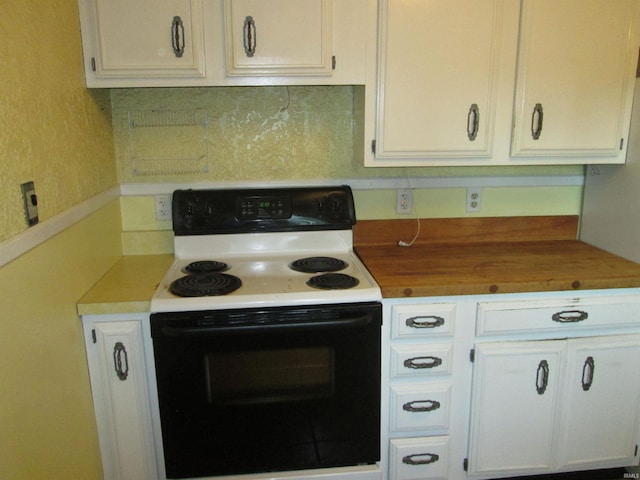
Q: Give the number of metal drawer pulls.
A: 5